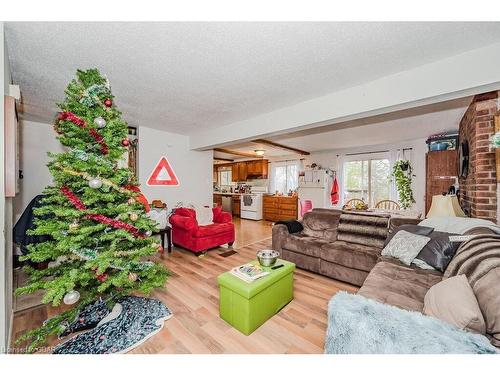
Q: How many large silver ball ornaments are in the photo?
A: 3